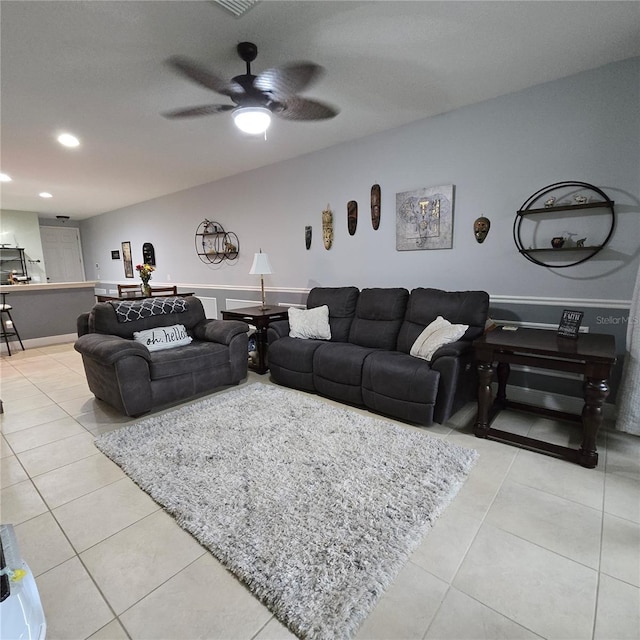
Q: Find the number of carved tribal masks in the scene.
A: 5